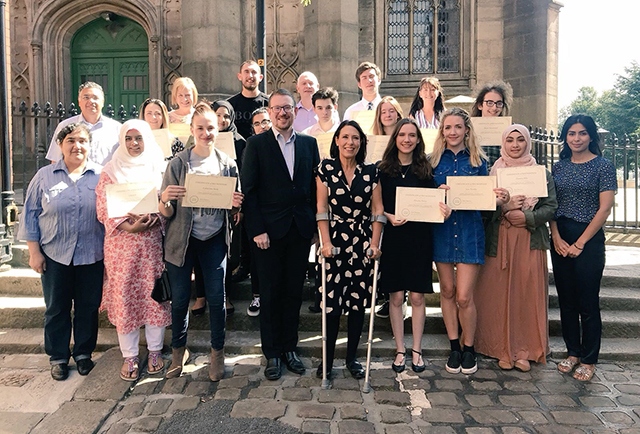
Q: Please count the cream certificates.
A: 13